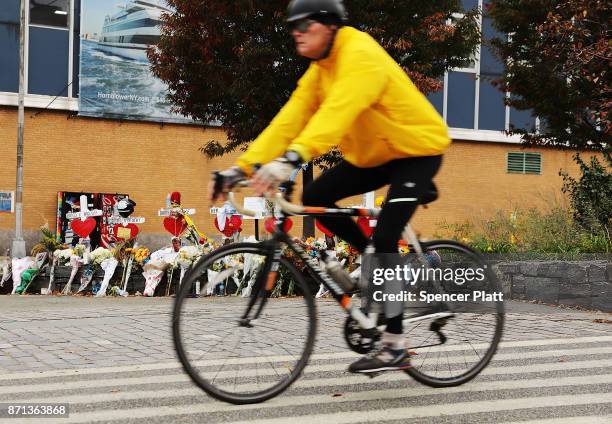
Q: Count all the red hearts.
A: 7